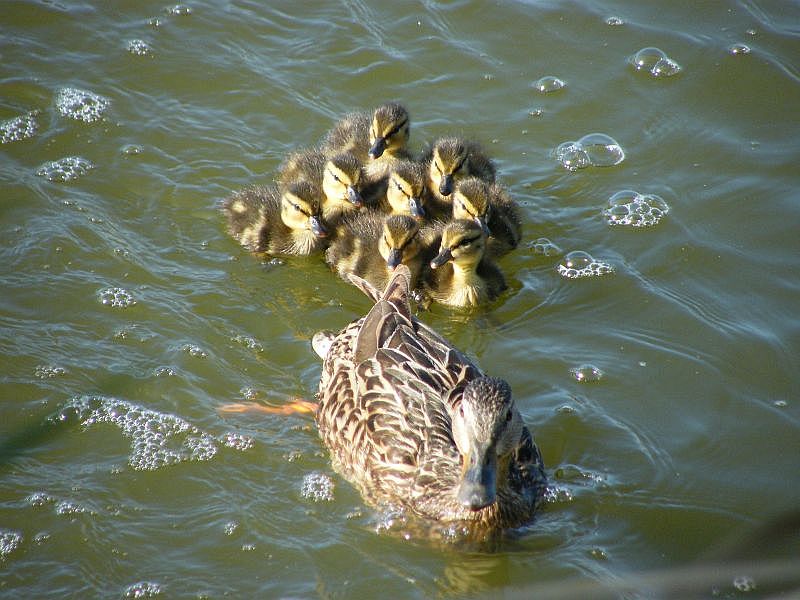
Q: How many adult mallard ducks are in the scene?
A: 1